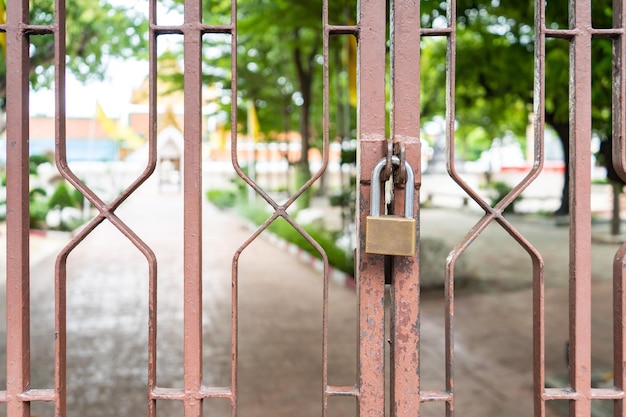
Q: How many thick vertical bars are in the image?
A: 5